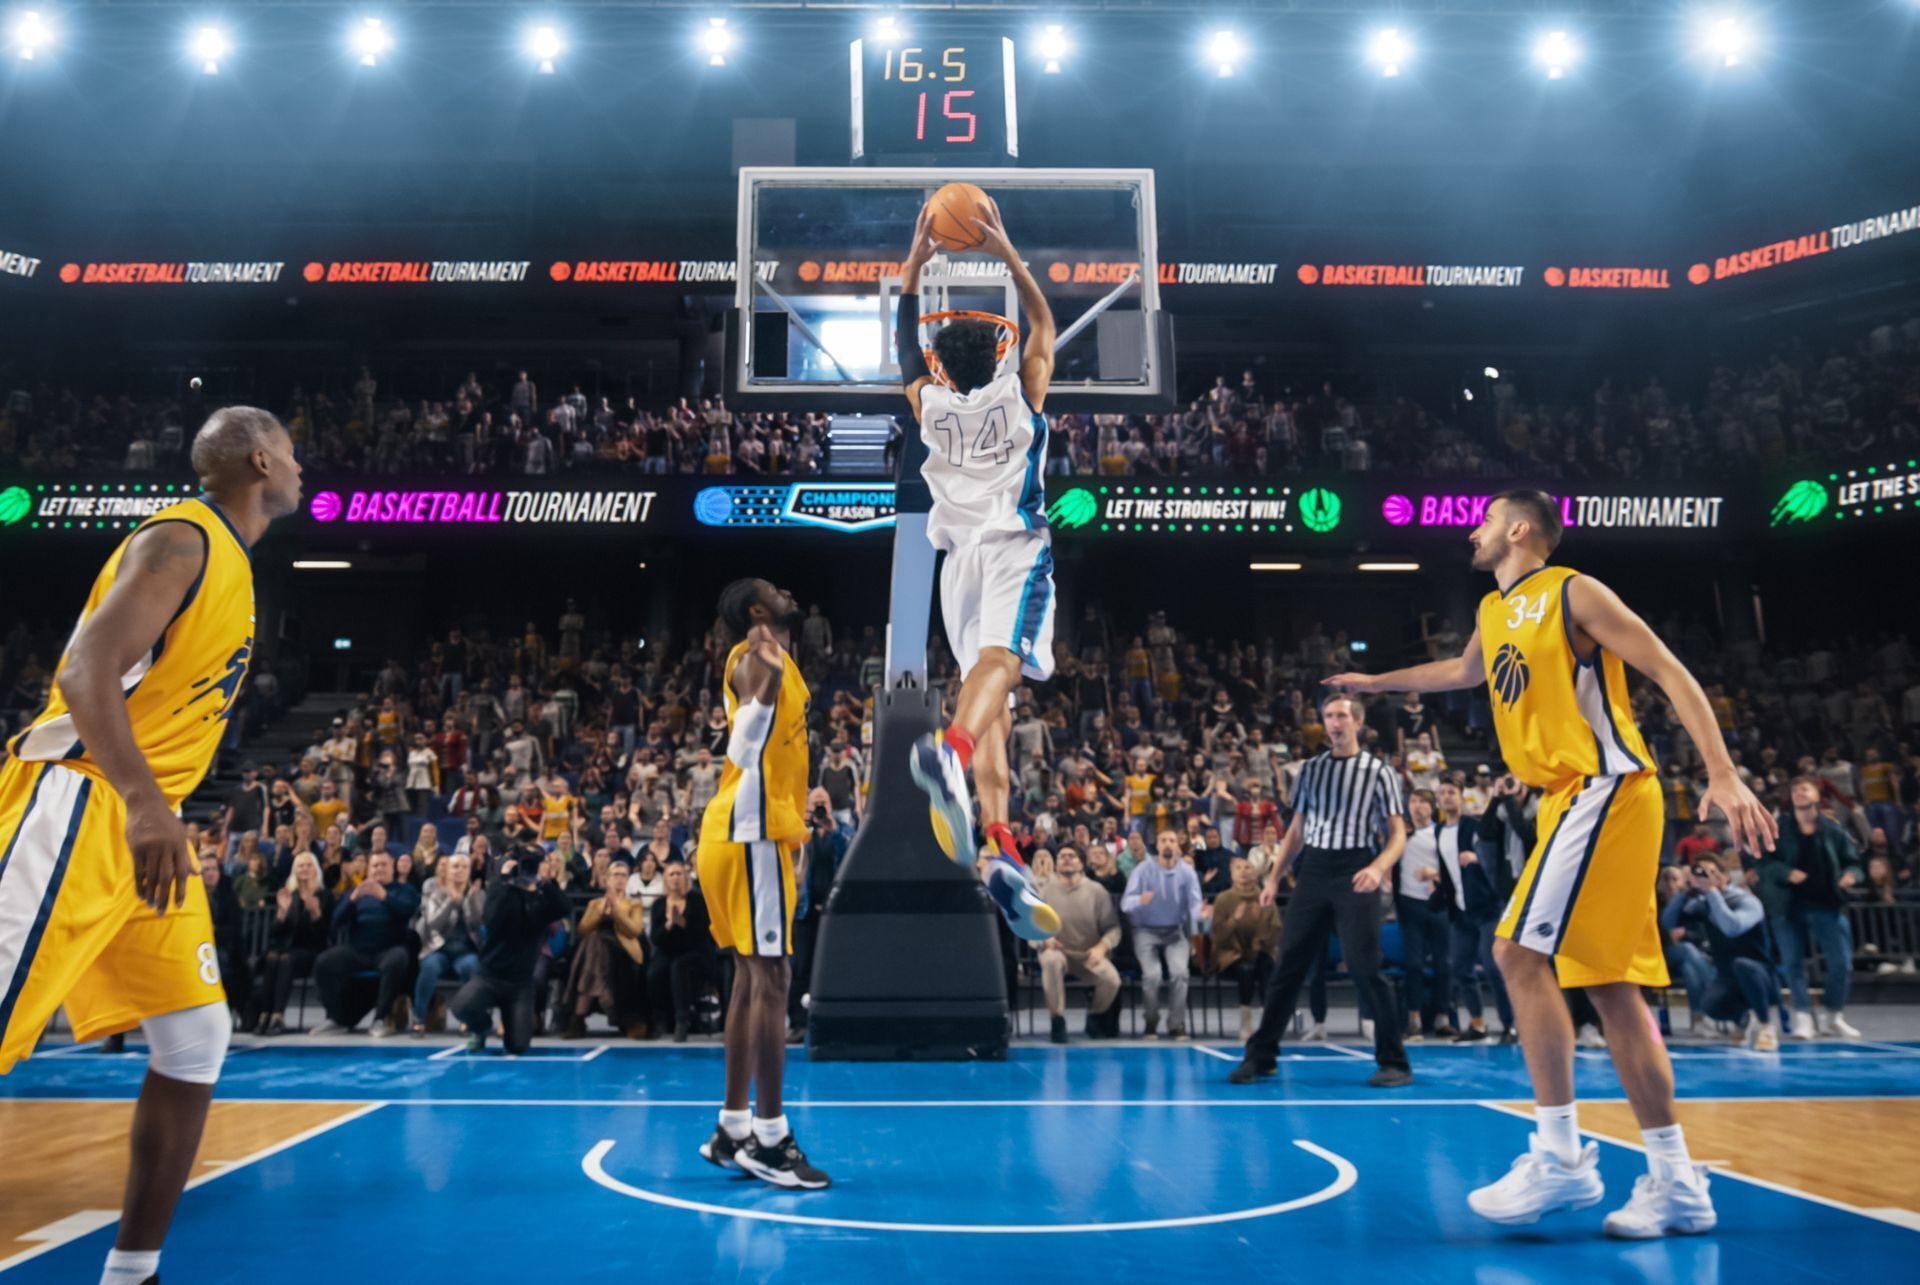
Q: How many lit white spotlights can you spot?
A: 11